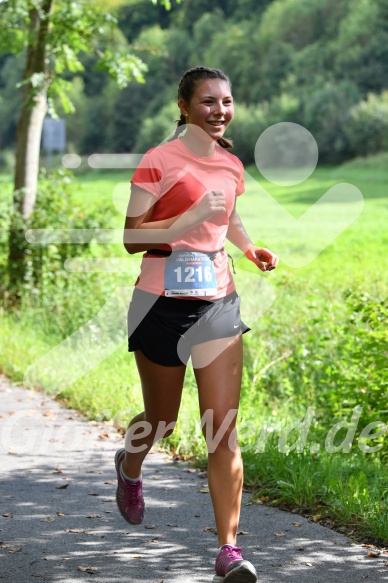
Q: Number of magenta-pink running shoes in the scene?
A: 2